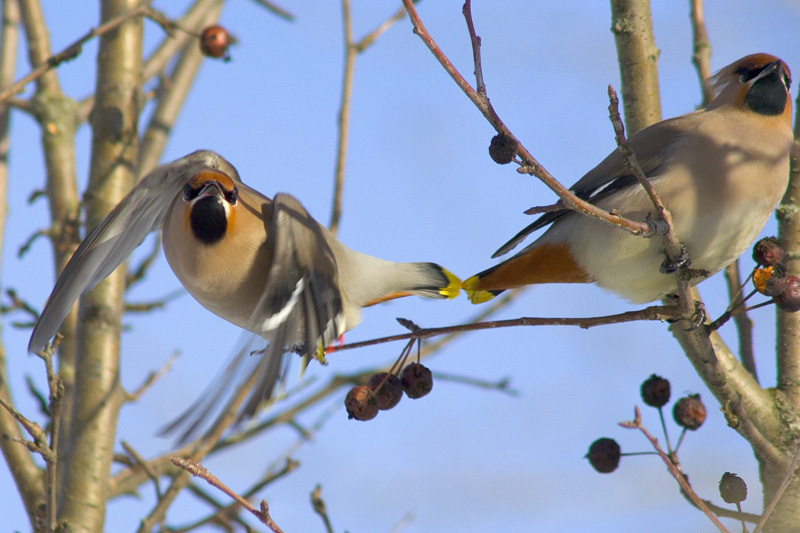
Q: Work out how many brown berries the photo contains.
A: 12